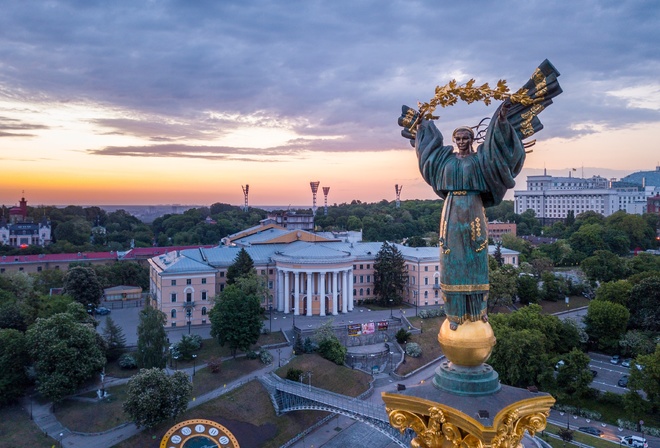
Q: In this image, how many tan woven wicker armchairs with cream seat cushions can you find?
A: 0